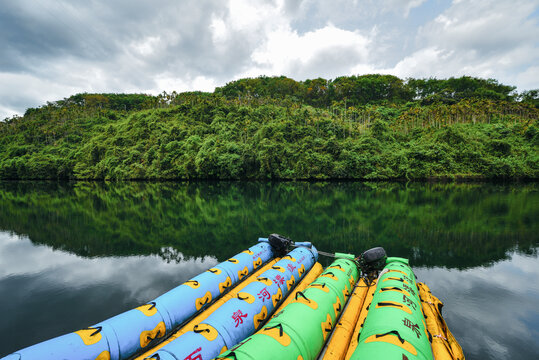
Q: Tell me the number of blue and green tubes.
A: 4